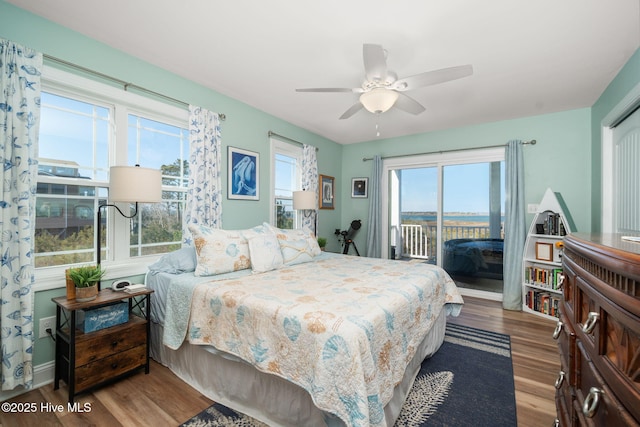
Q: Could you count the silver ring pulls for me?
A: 6